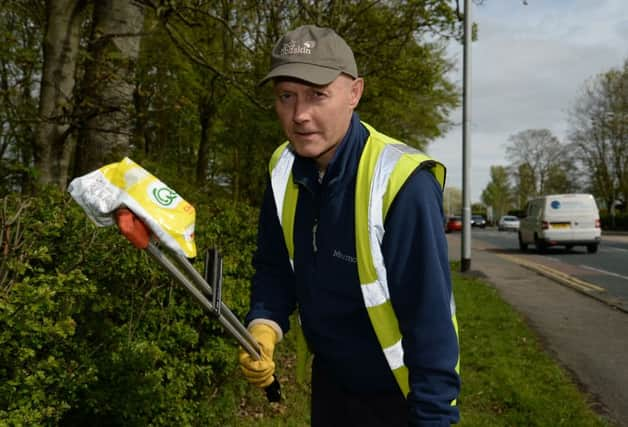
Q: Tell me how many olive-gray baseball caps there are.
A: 1